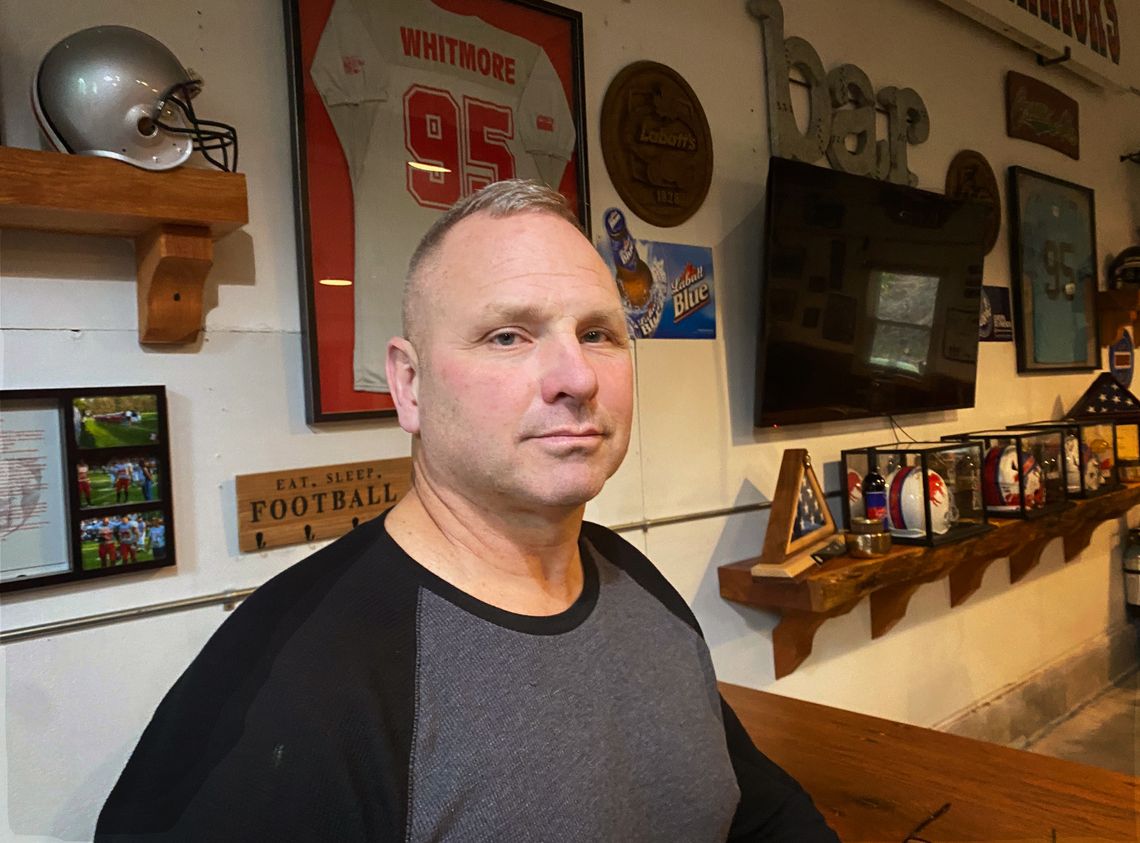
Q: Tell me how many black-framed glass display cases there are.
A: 3